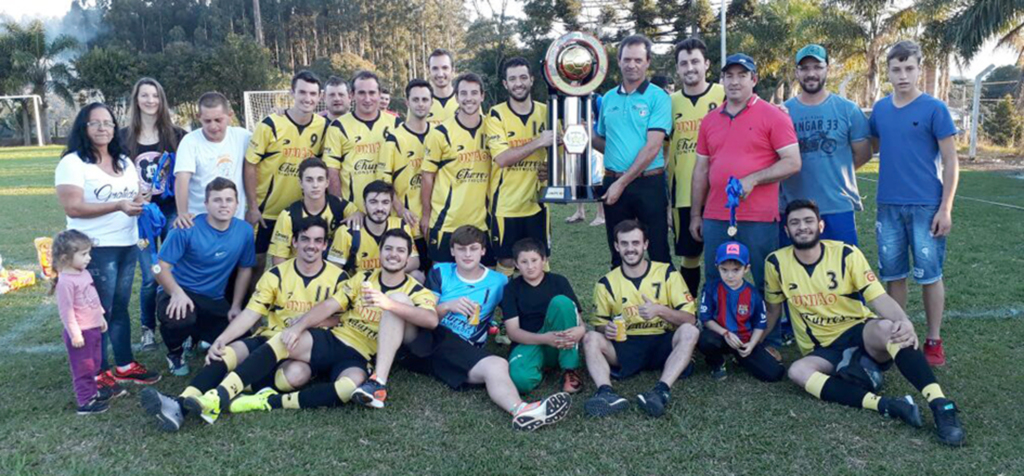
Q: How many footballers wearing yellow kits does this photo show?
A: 13